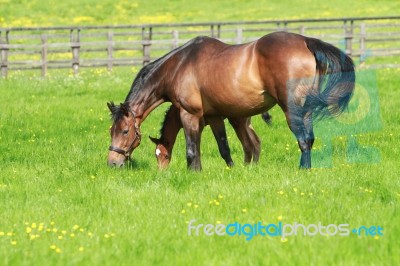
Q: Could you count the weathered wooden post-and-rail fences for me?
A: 1